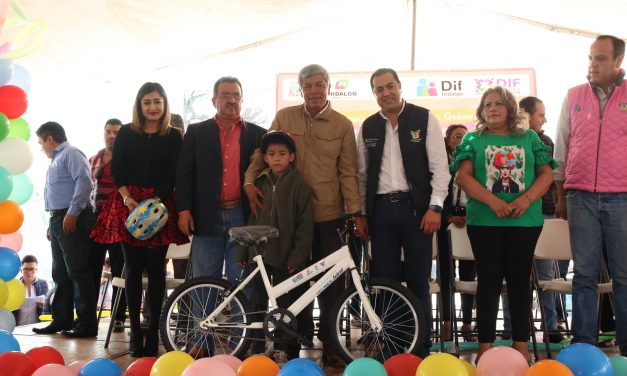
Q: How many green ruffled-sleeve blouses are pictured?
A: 1